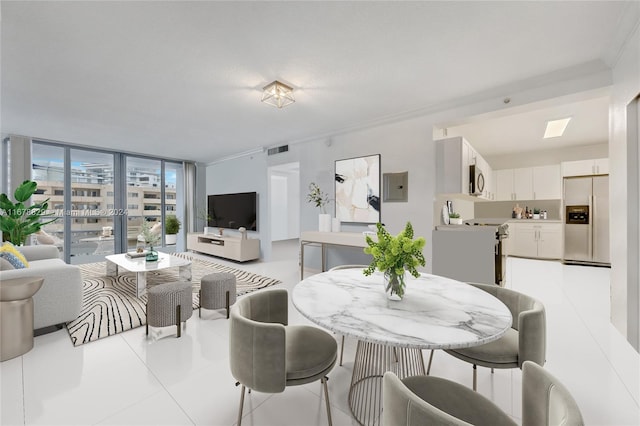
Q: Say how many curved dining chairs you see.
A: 4